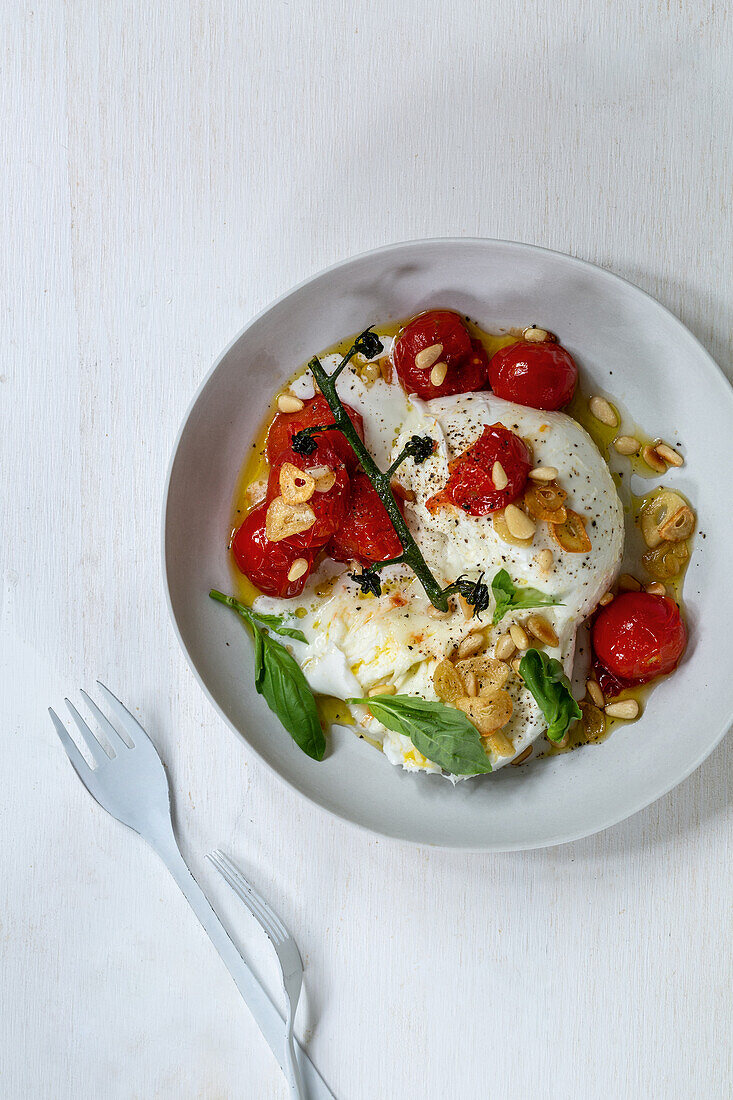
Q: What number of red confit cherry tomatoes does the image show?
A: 8